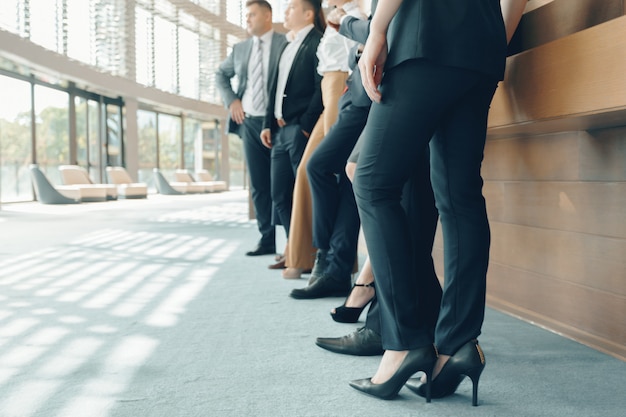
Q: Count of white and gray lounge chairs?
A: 6